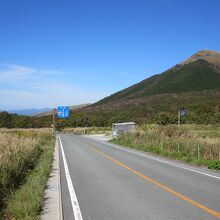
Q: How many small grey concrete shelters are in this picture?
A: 1